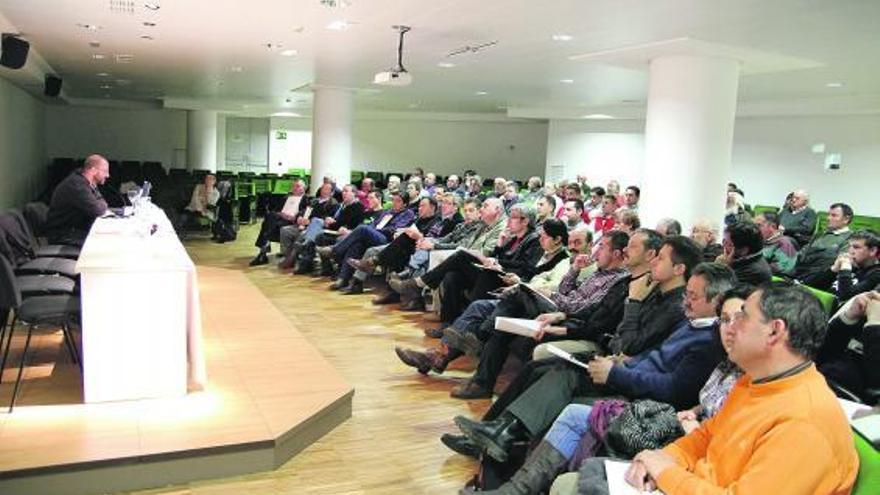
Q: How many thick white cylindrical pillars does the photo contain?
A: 3